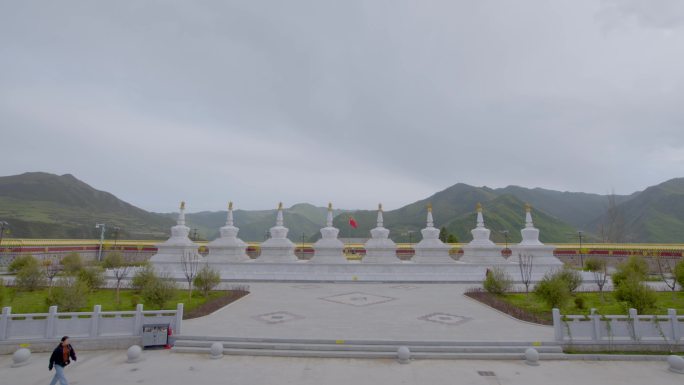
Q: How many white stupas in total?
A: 8